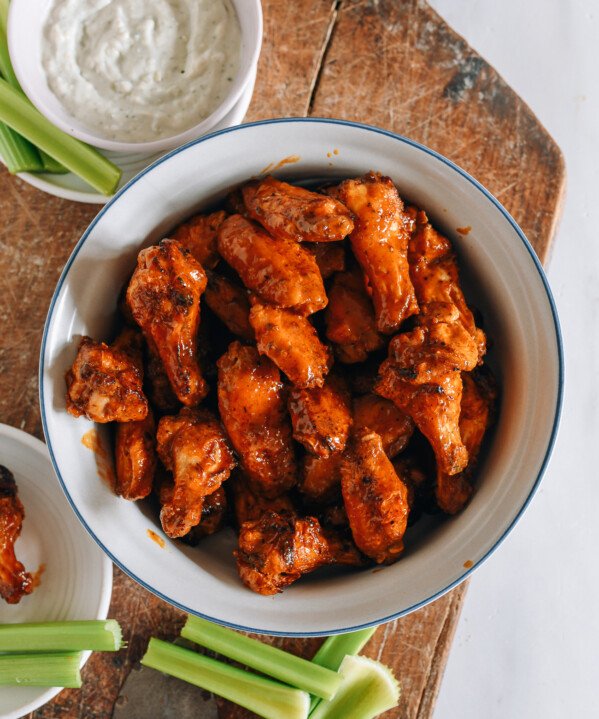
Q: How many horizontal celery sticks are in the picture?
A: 2